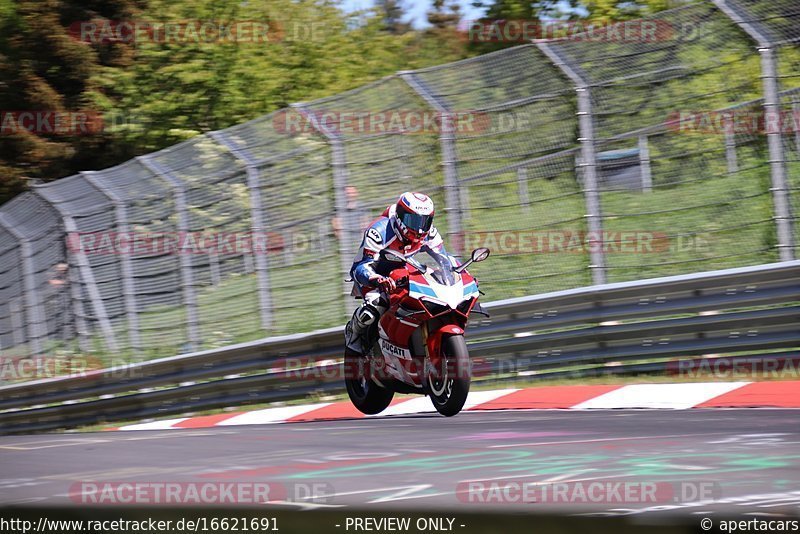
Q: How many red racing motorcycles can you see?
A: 1